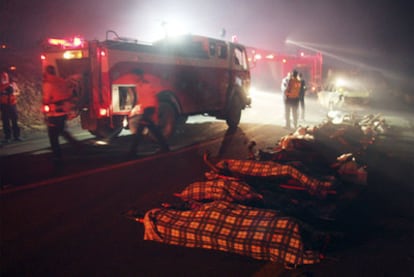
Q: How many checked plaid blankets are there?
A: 3